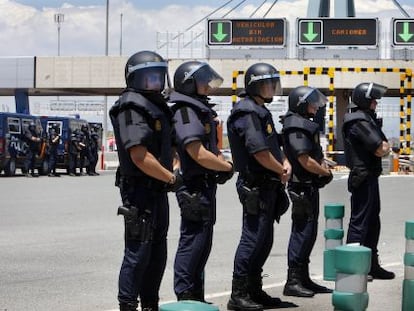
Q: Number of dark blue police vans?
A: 2